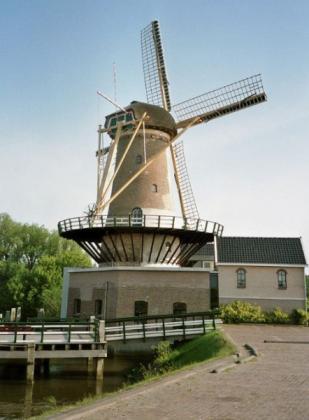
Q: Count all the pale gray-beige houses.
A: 1